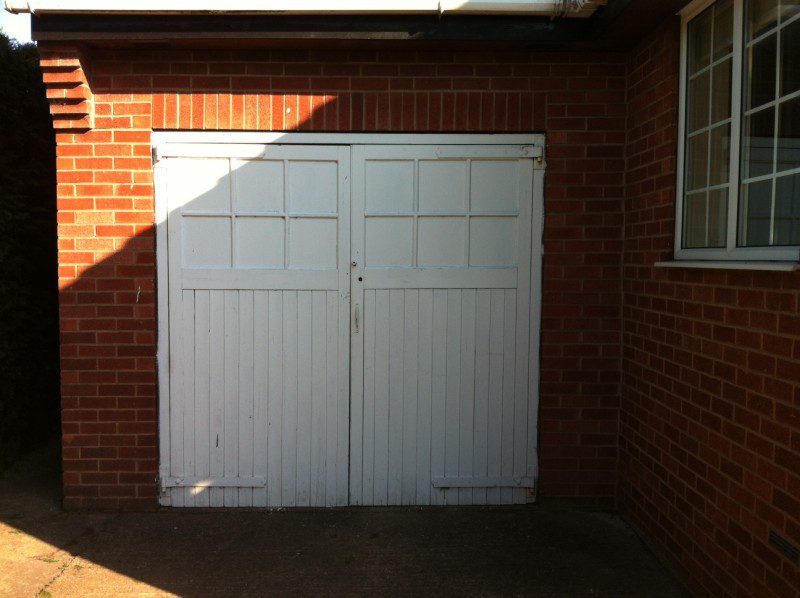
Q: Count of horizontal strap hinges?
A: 4